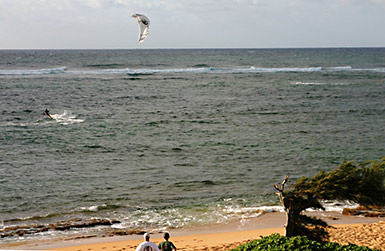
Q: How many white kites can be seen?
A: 1